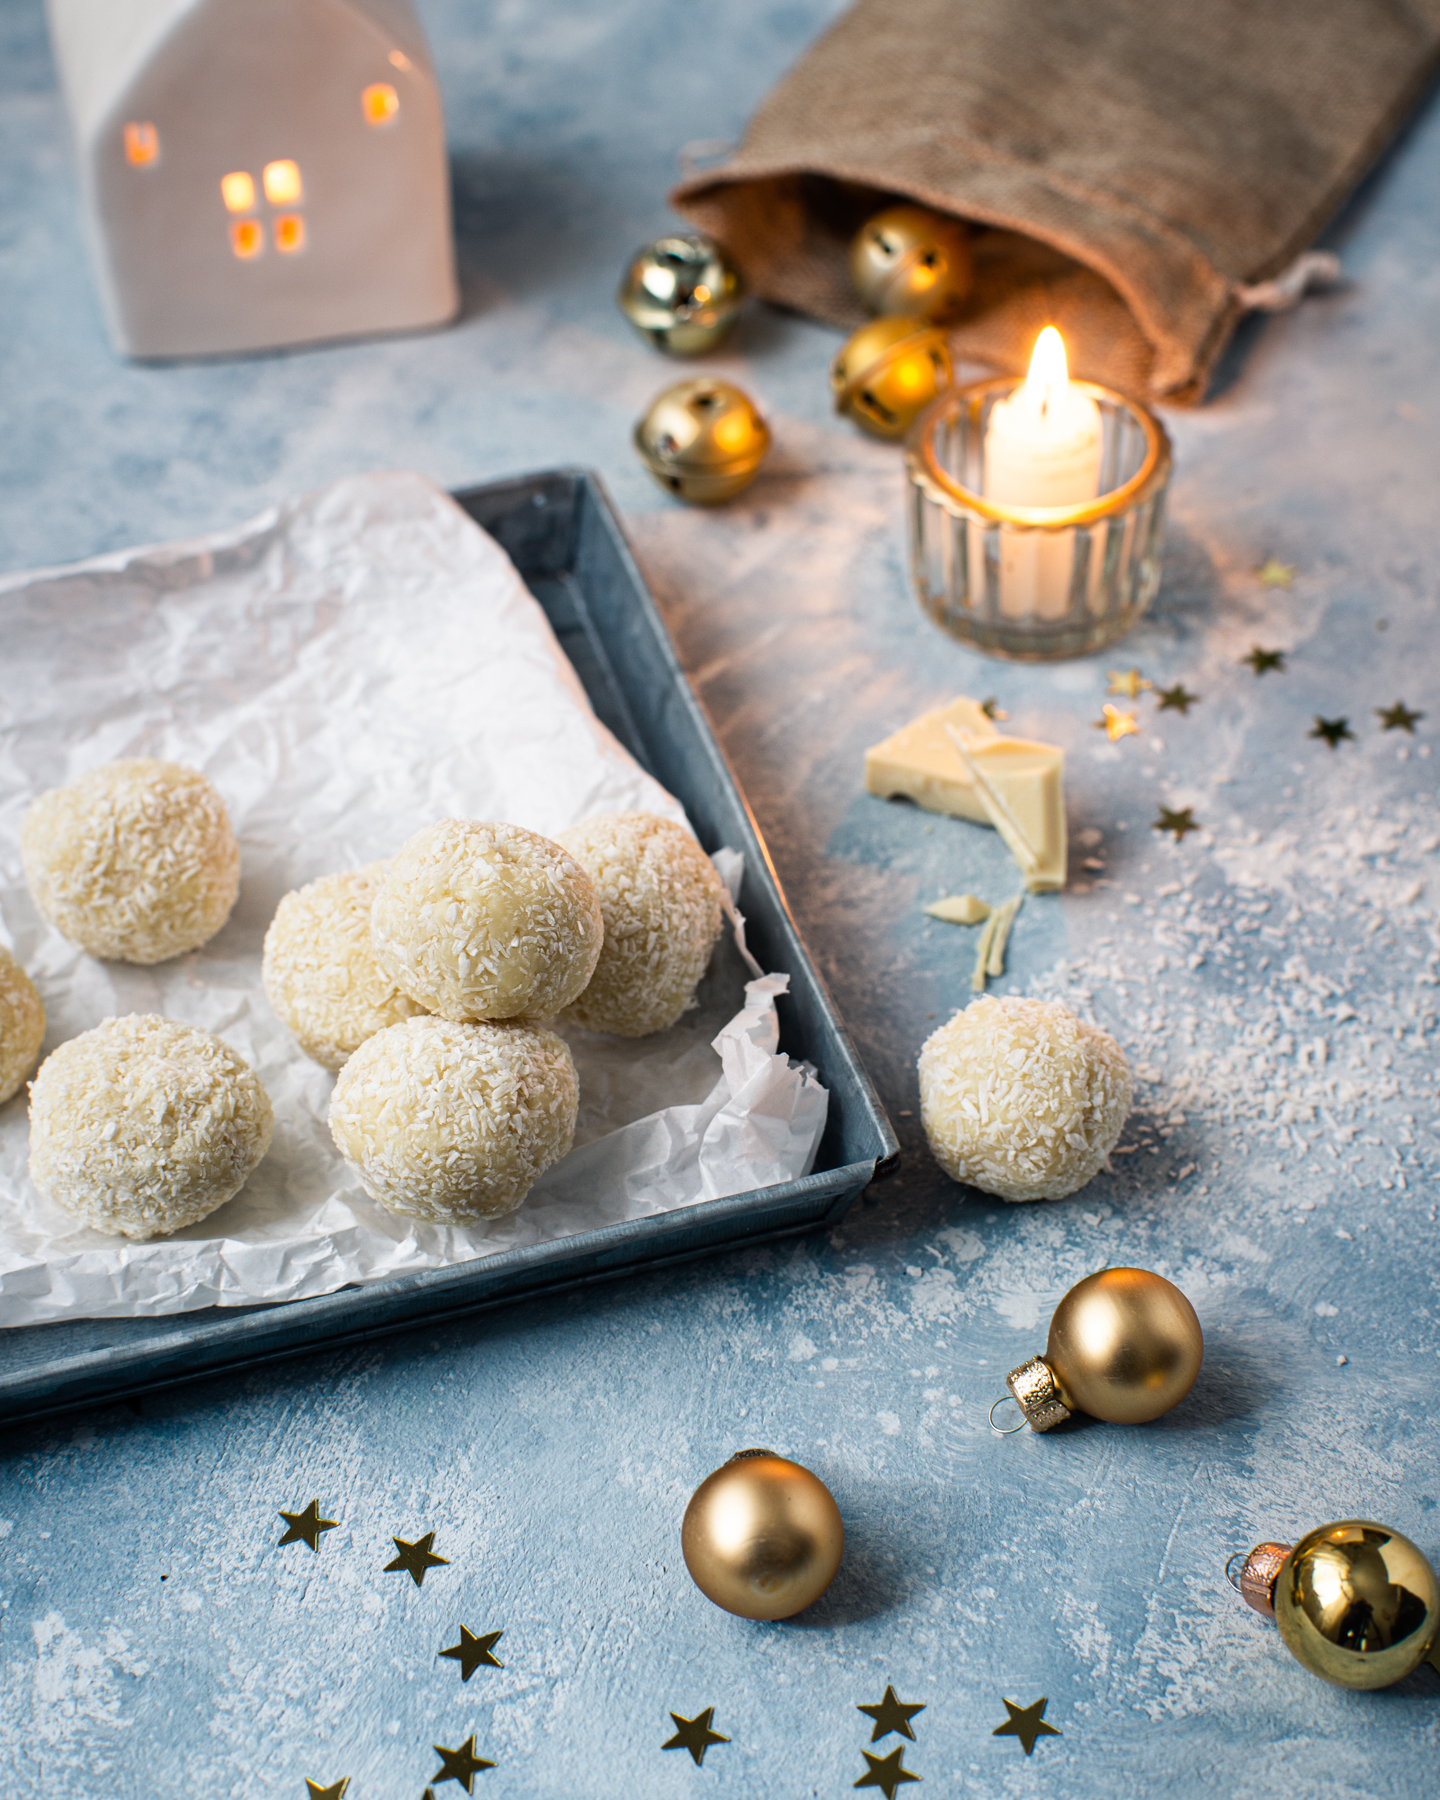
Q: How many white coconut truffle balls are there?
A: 8